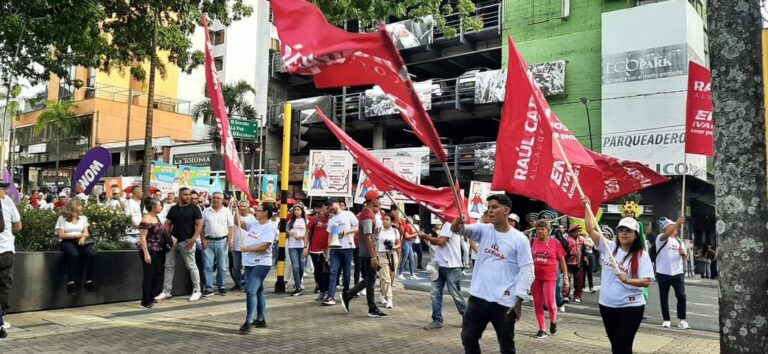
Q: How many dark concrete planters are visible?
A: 1